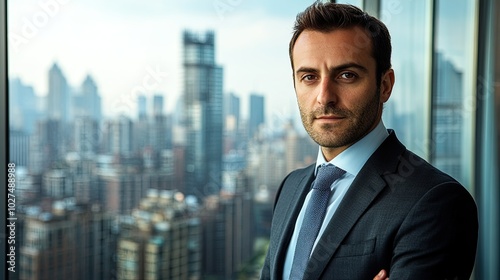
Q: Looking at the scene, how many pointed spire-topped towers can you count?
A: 2